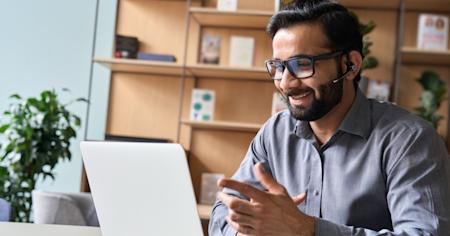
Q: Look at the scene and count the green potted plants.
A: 3